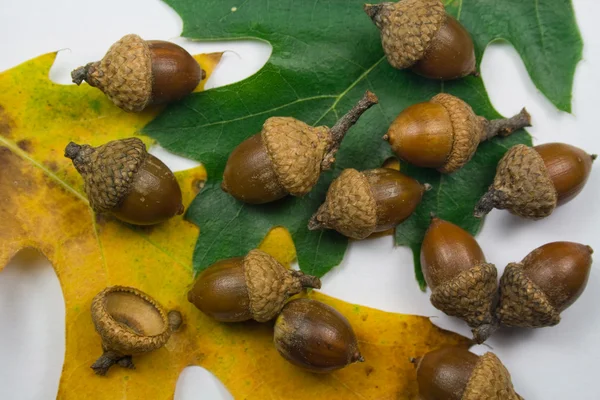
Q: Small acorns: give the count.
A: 12